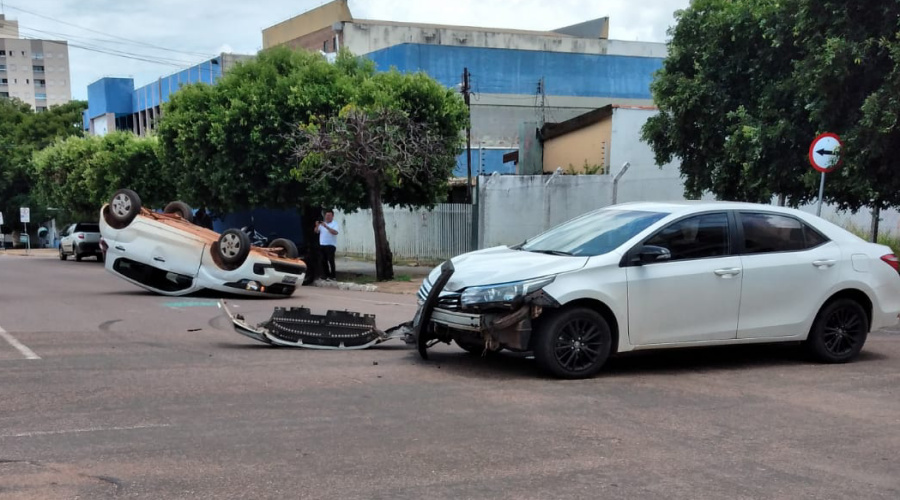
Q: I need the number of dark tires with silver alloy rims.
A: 2